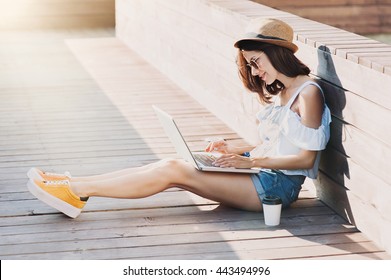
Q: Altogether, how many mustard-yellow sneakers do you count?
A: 2